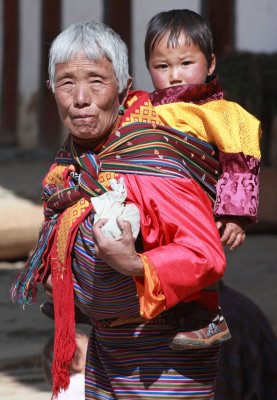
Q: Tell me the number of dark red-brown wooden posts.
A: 4